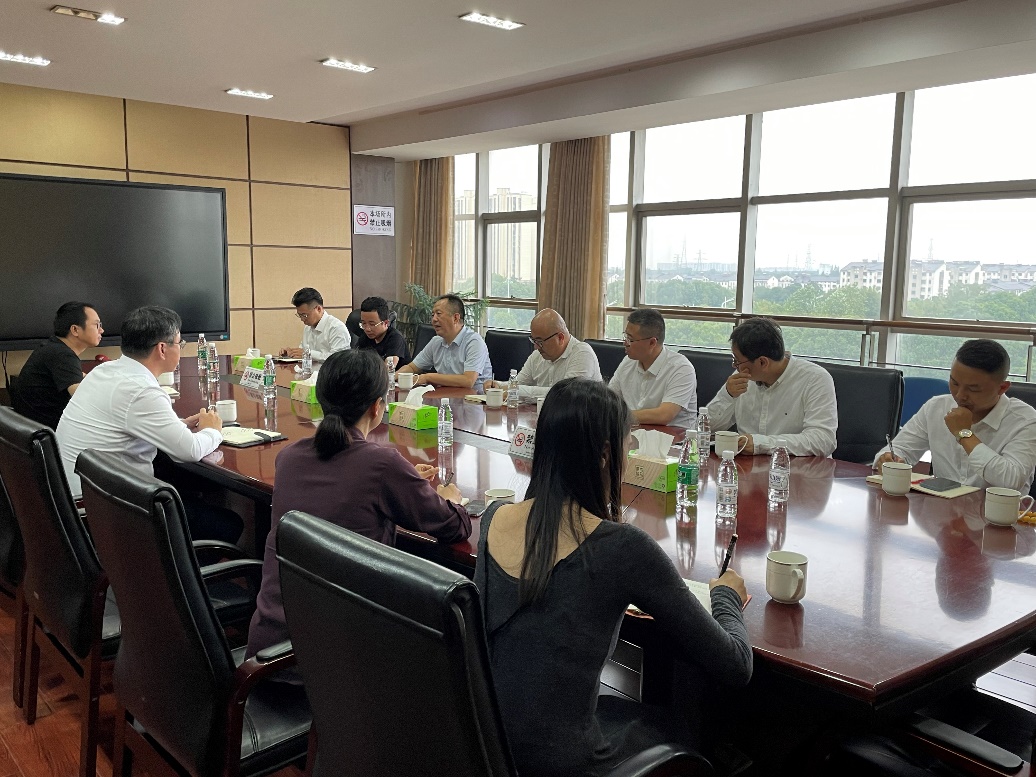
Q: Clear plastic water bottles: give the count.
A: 11